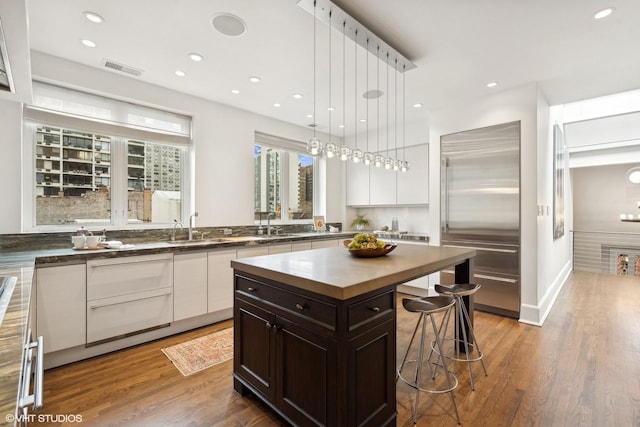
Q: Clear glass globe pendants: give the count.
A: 9